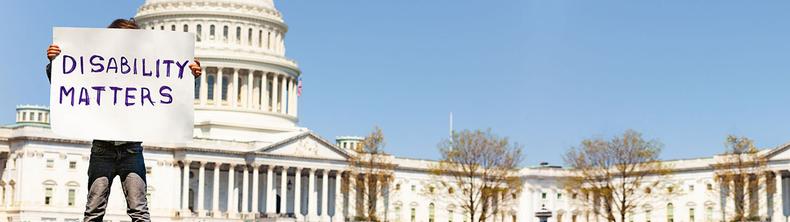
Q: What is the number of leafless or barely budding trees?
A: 4